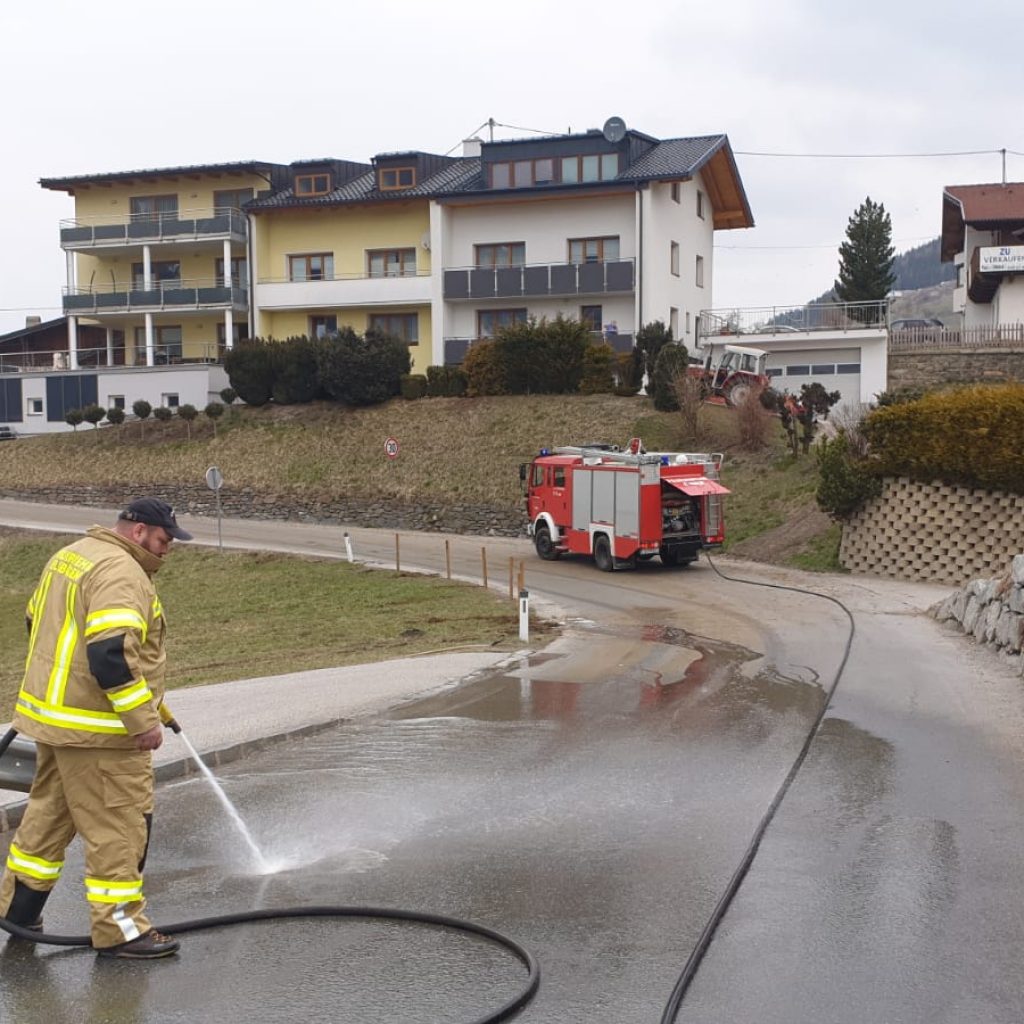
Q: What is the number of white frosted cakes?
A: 0